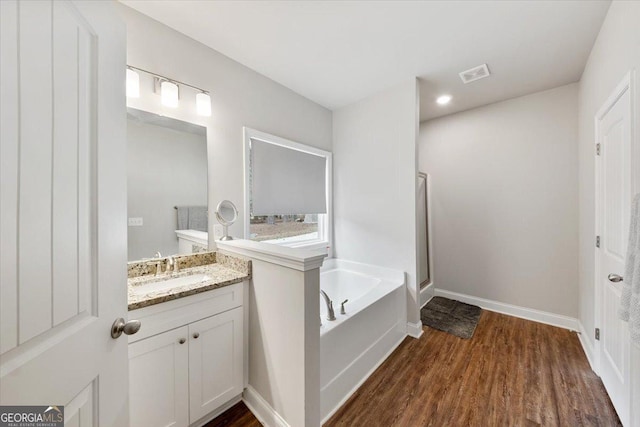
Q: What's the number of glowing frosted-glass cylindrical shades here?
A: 3